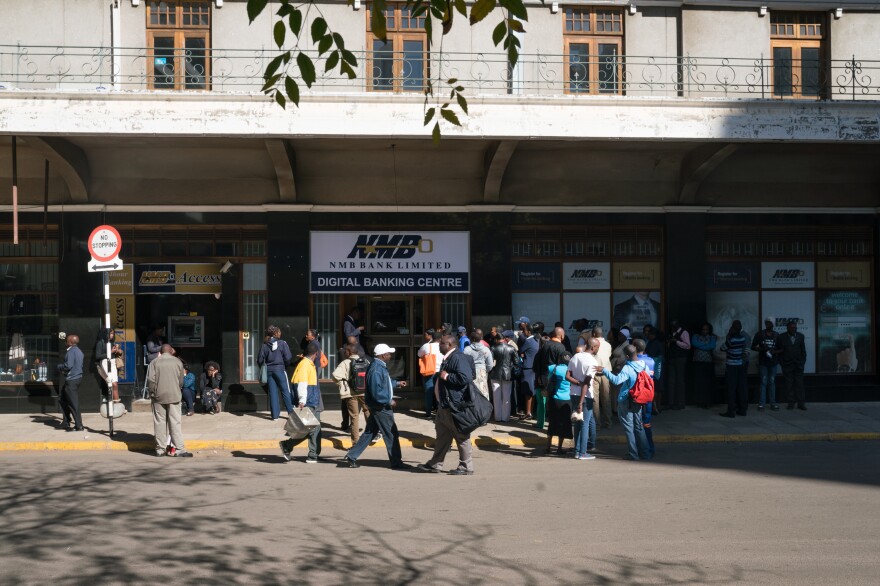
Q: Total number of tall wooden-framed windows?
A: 4